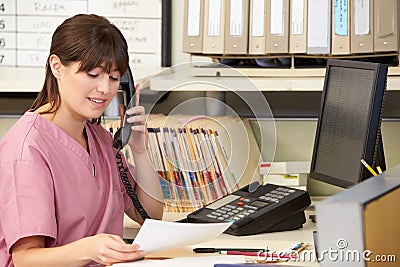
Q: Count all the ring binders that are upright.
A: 10